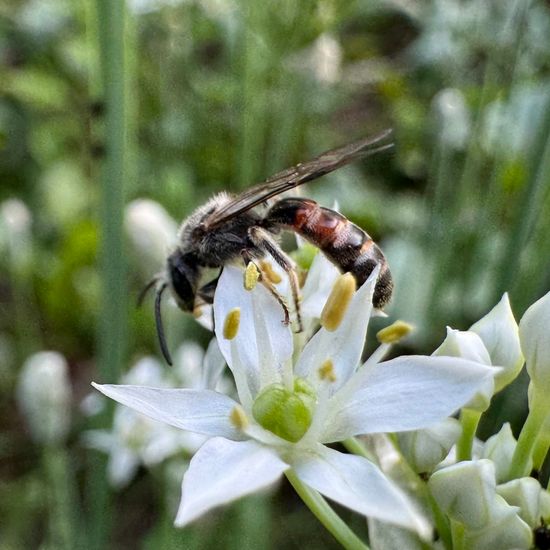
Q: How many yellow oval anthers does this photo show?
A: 7